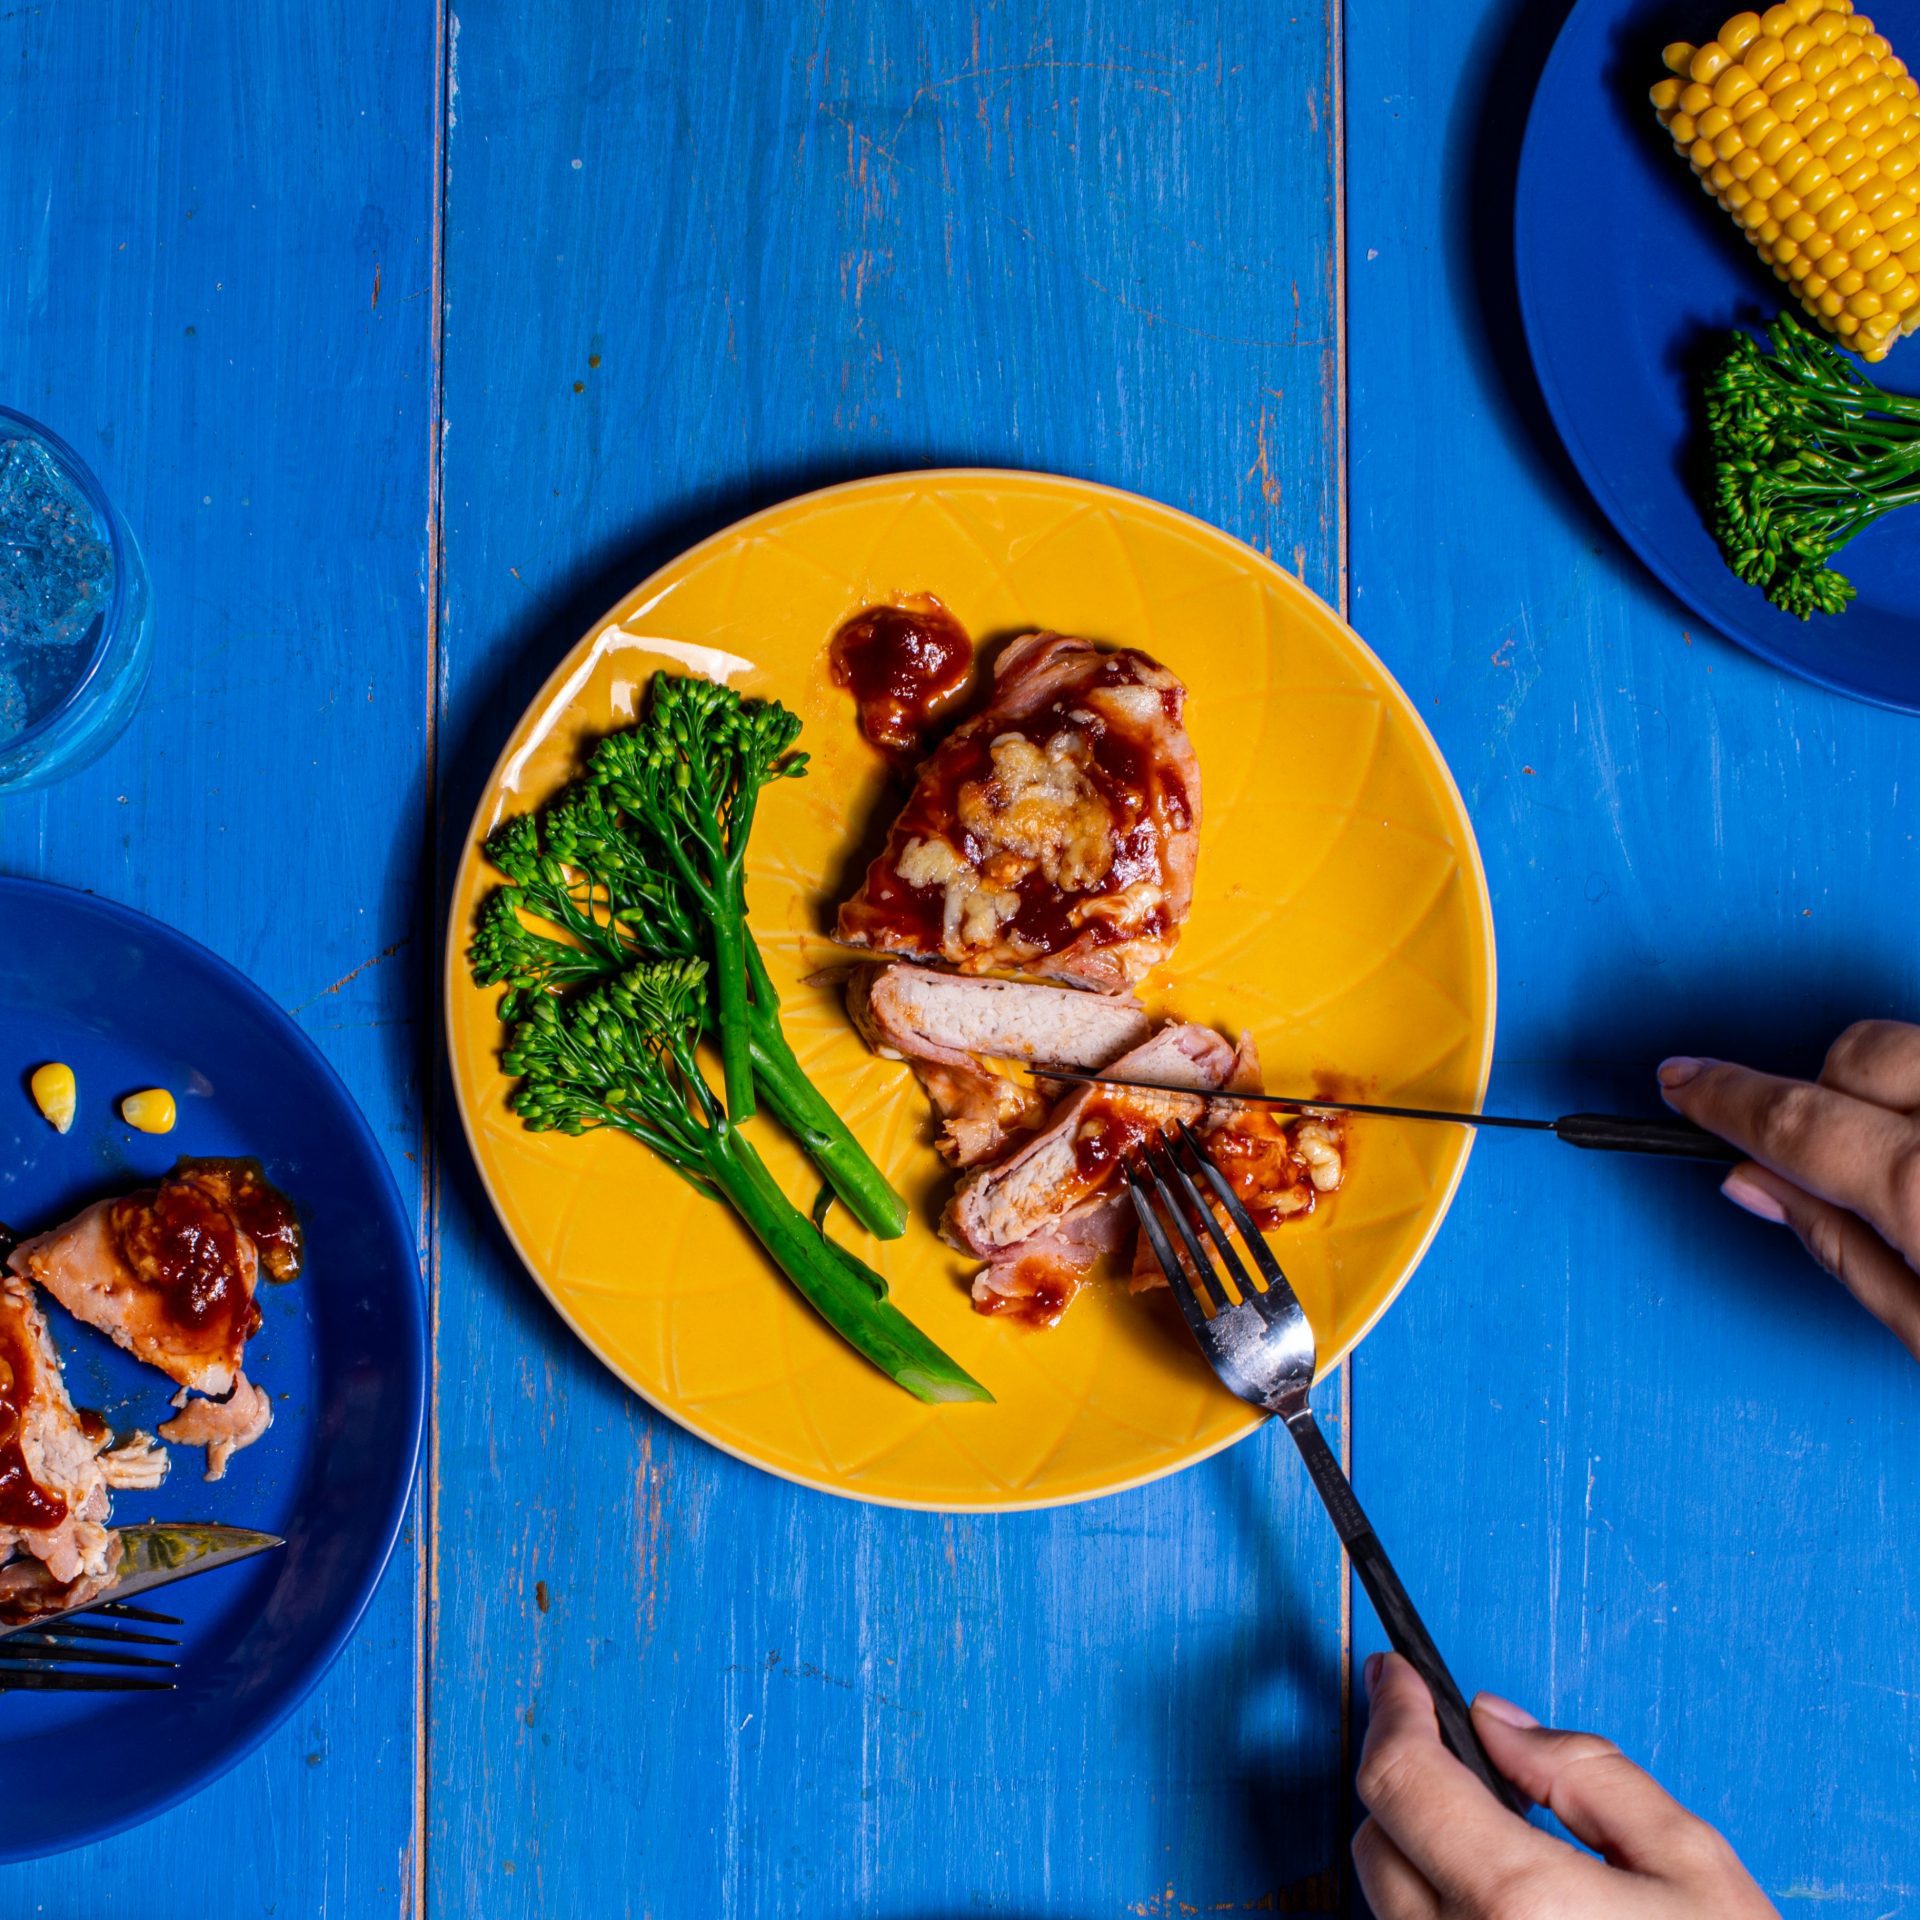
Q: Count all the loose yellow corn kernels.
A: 2